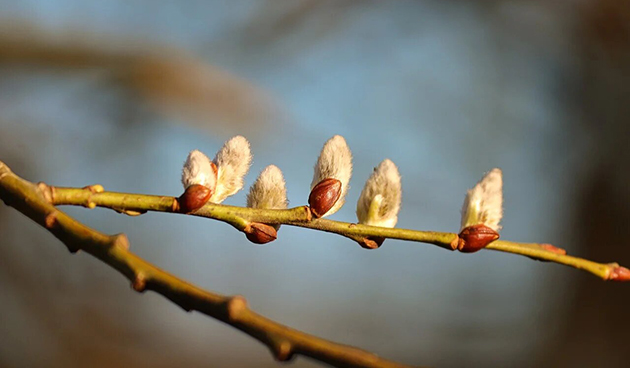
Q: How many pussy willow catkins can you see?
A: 6